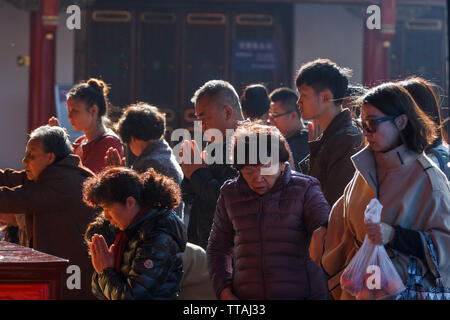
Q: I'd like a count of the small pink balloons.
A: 0